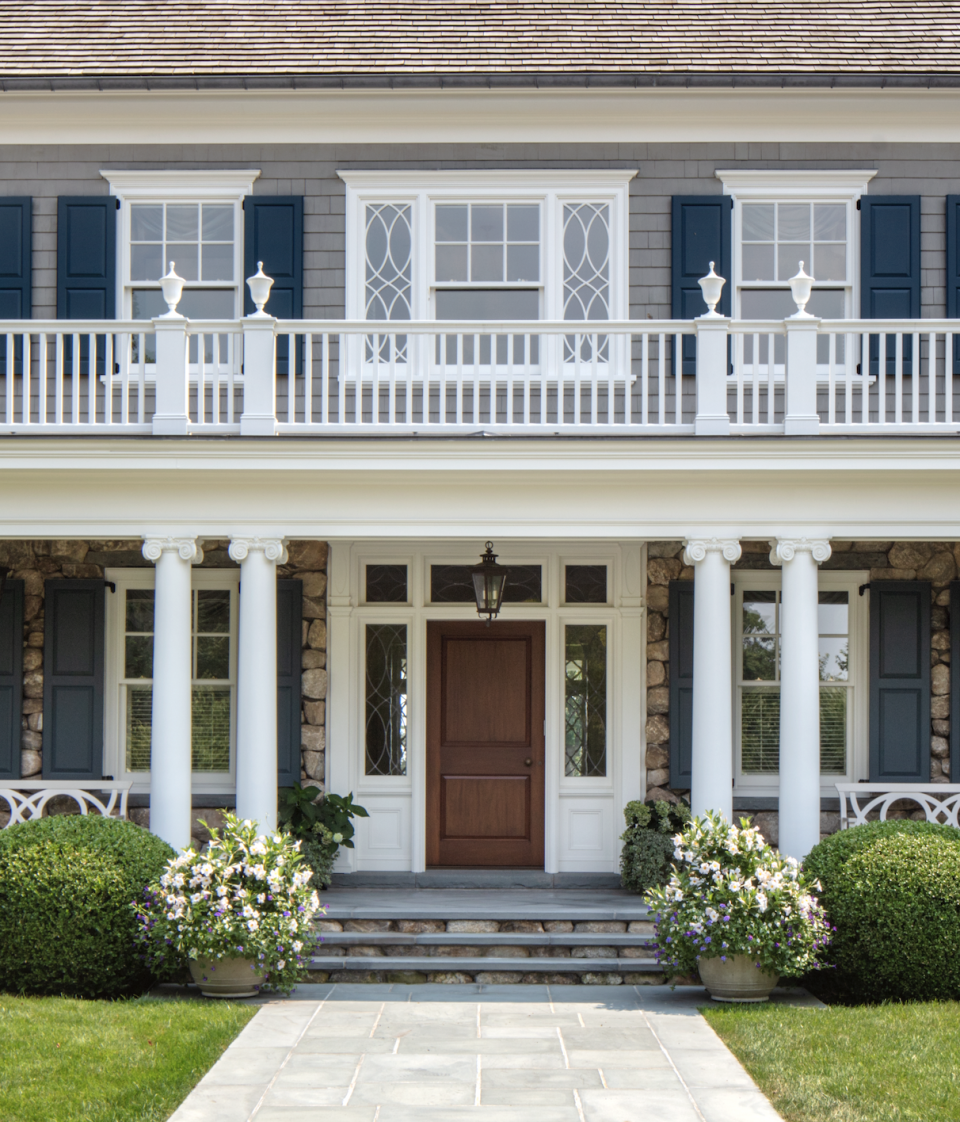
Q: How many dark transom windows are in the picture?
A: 3